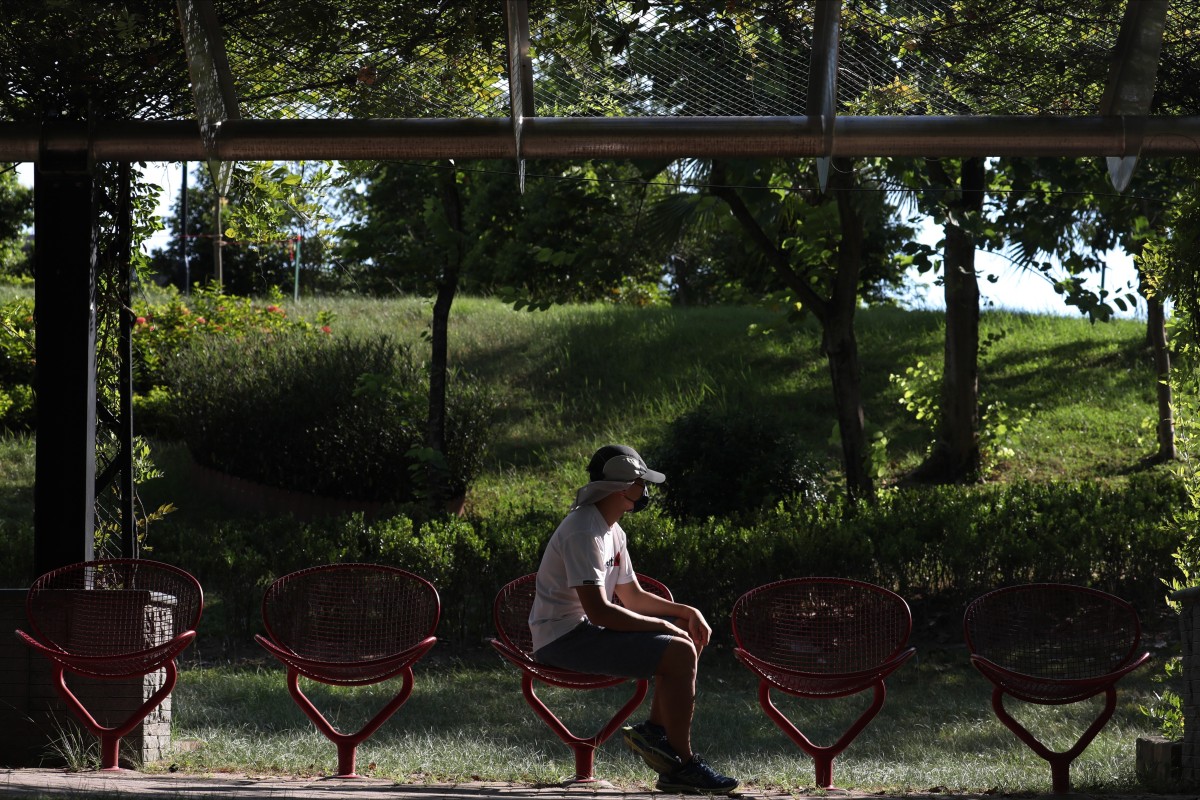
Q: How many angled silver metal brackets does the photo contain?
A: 4